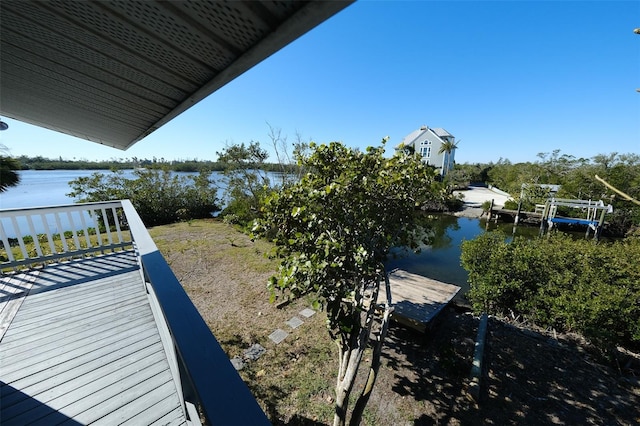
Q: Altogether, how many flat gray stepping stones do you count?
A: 5